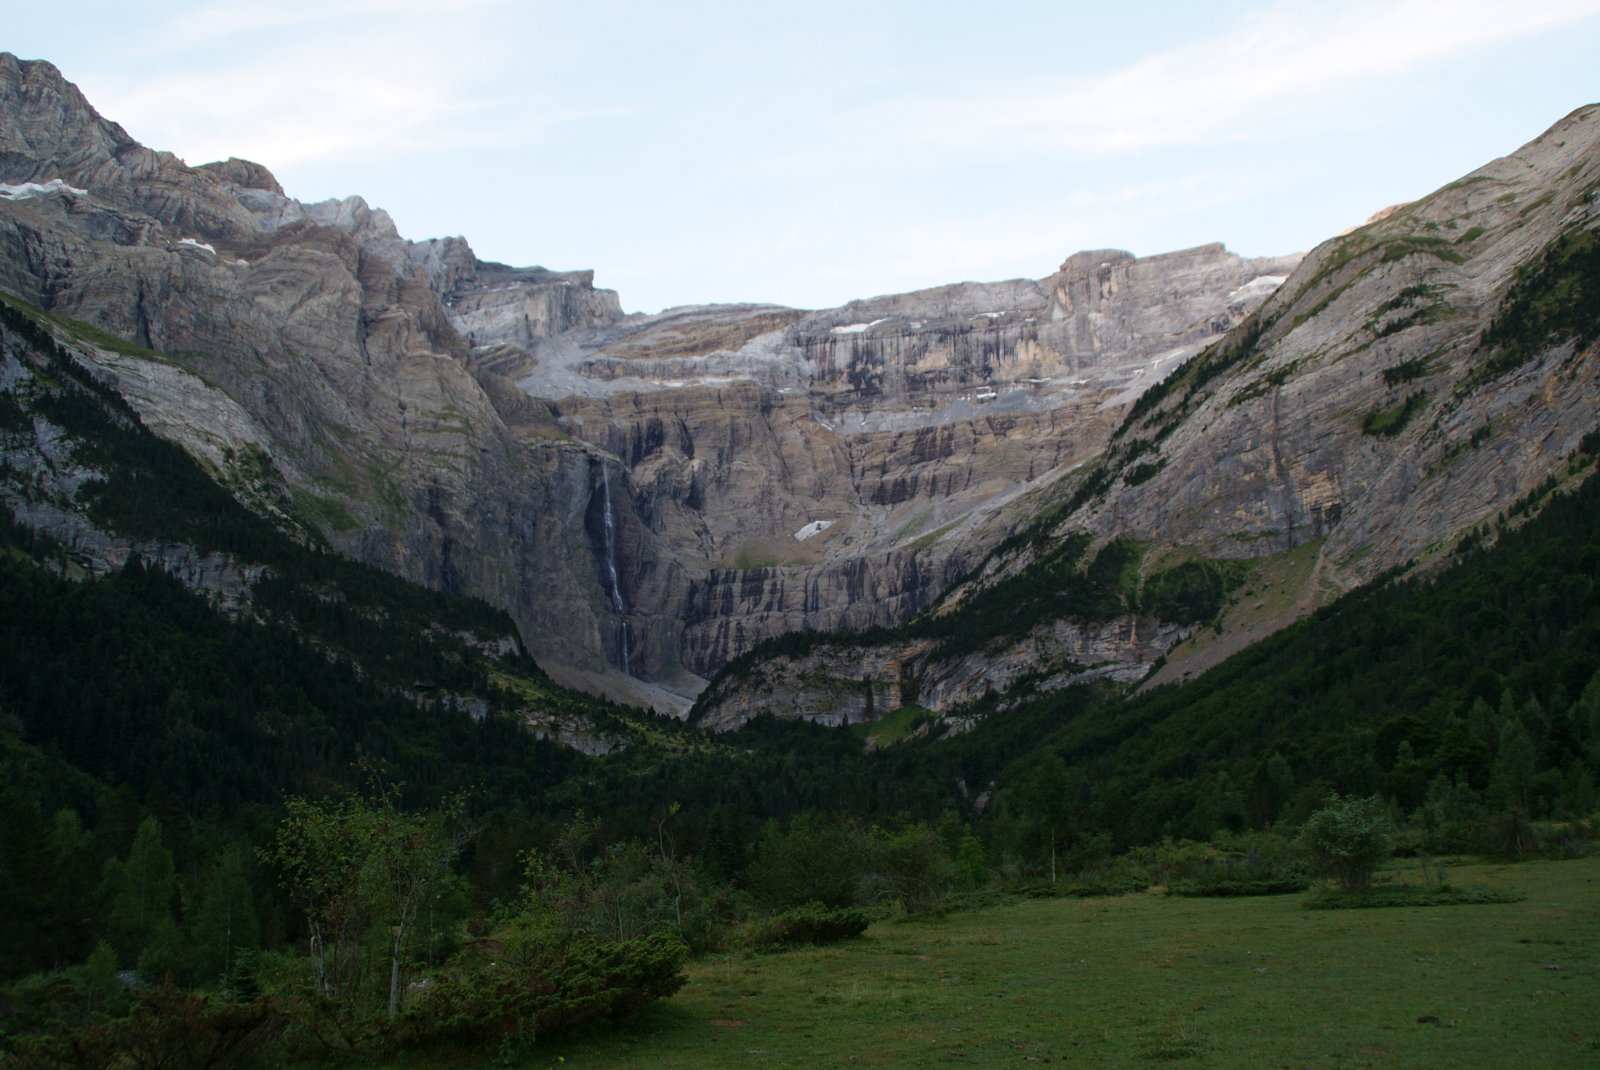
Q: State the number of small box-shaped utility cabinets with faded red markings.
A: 0